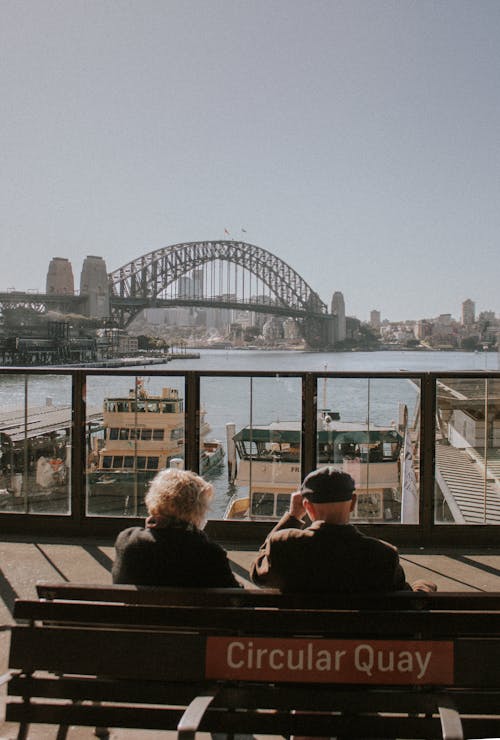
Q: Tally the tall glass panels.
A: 5